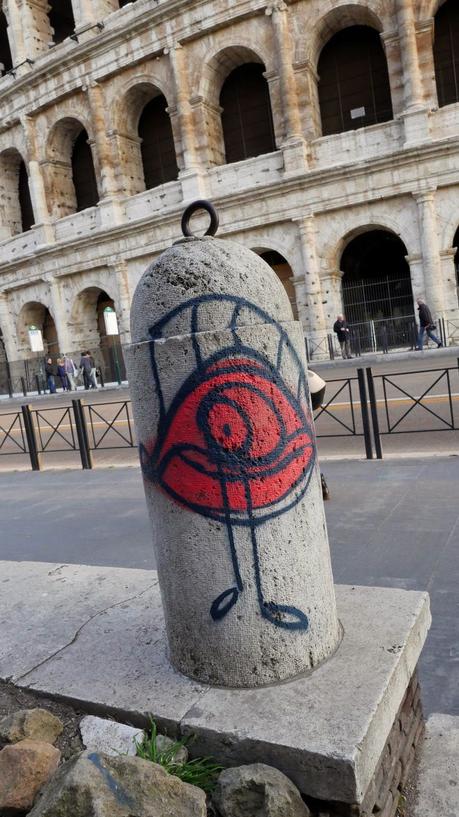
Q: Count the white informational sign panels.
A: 2